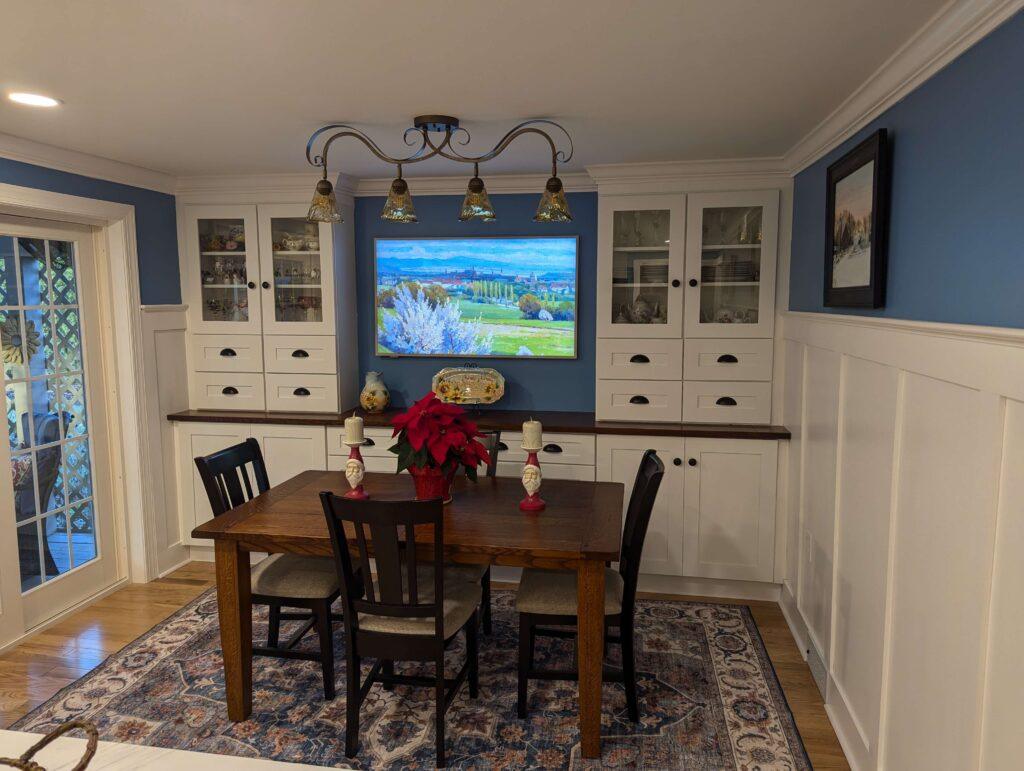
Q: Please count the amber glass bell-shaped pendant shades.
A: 4